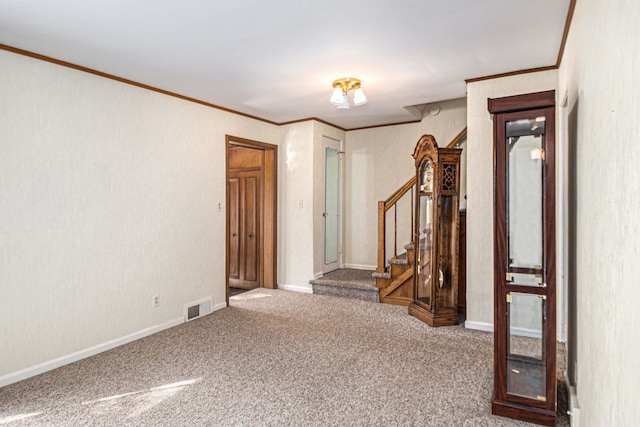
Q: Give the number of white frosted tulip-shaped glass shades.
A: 3